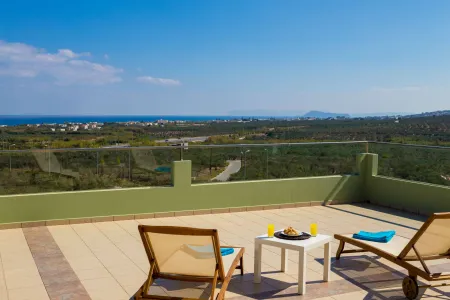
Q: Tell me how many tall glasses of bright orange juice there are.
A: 2